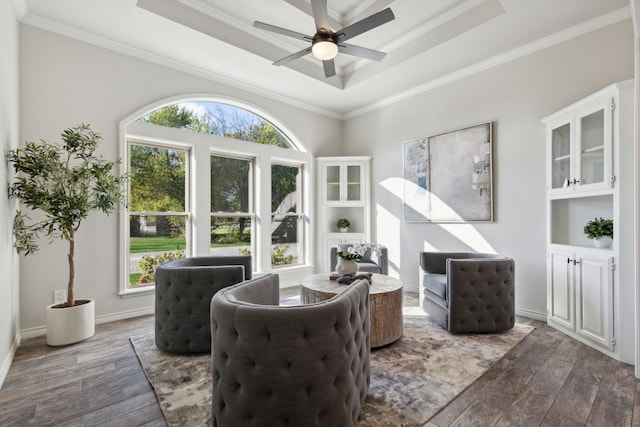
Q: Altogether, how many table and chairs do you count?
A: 5